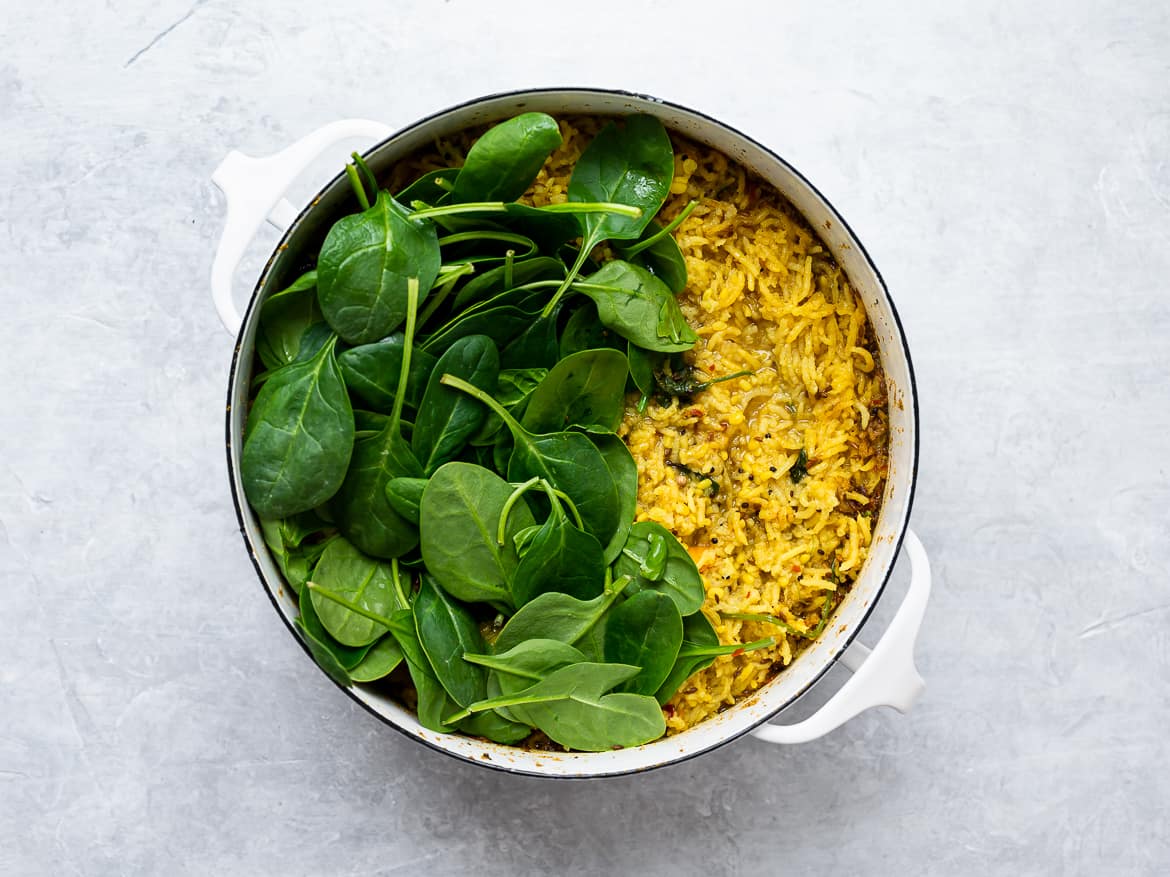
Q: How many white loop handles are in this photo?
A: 2